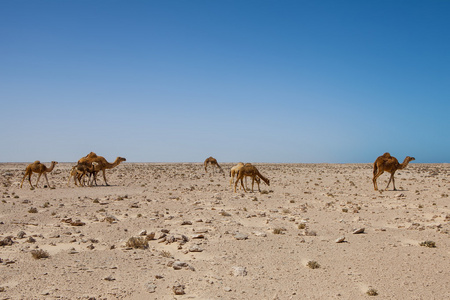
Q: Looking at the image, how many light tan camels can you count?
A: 1